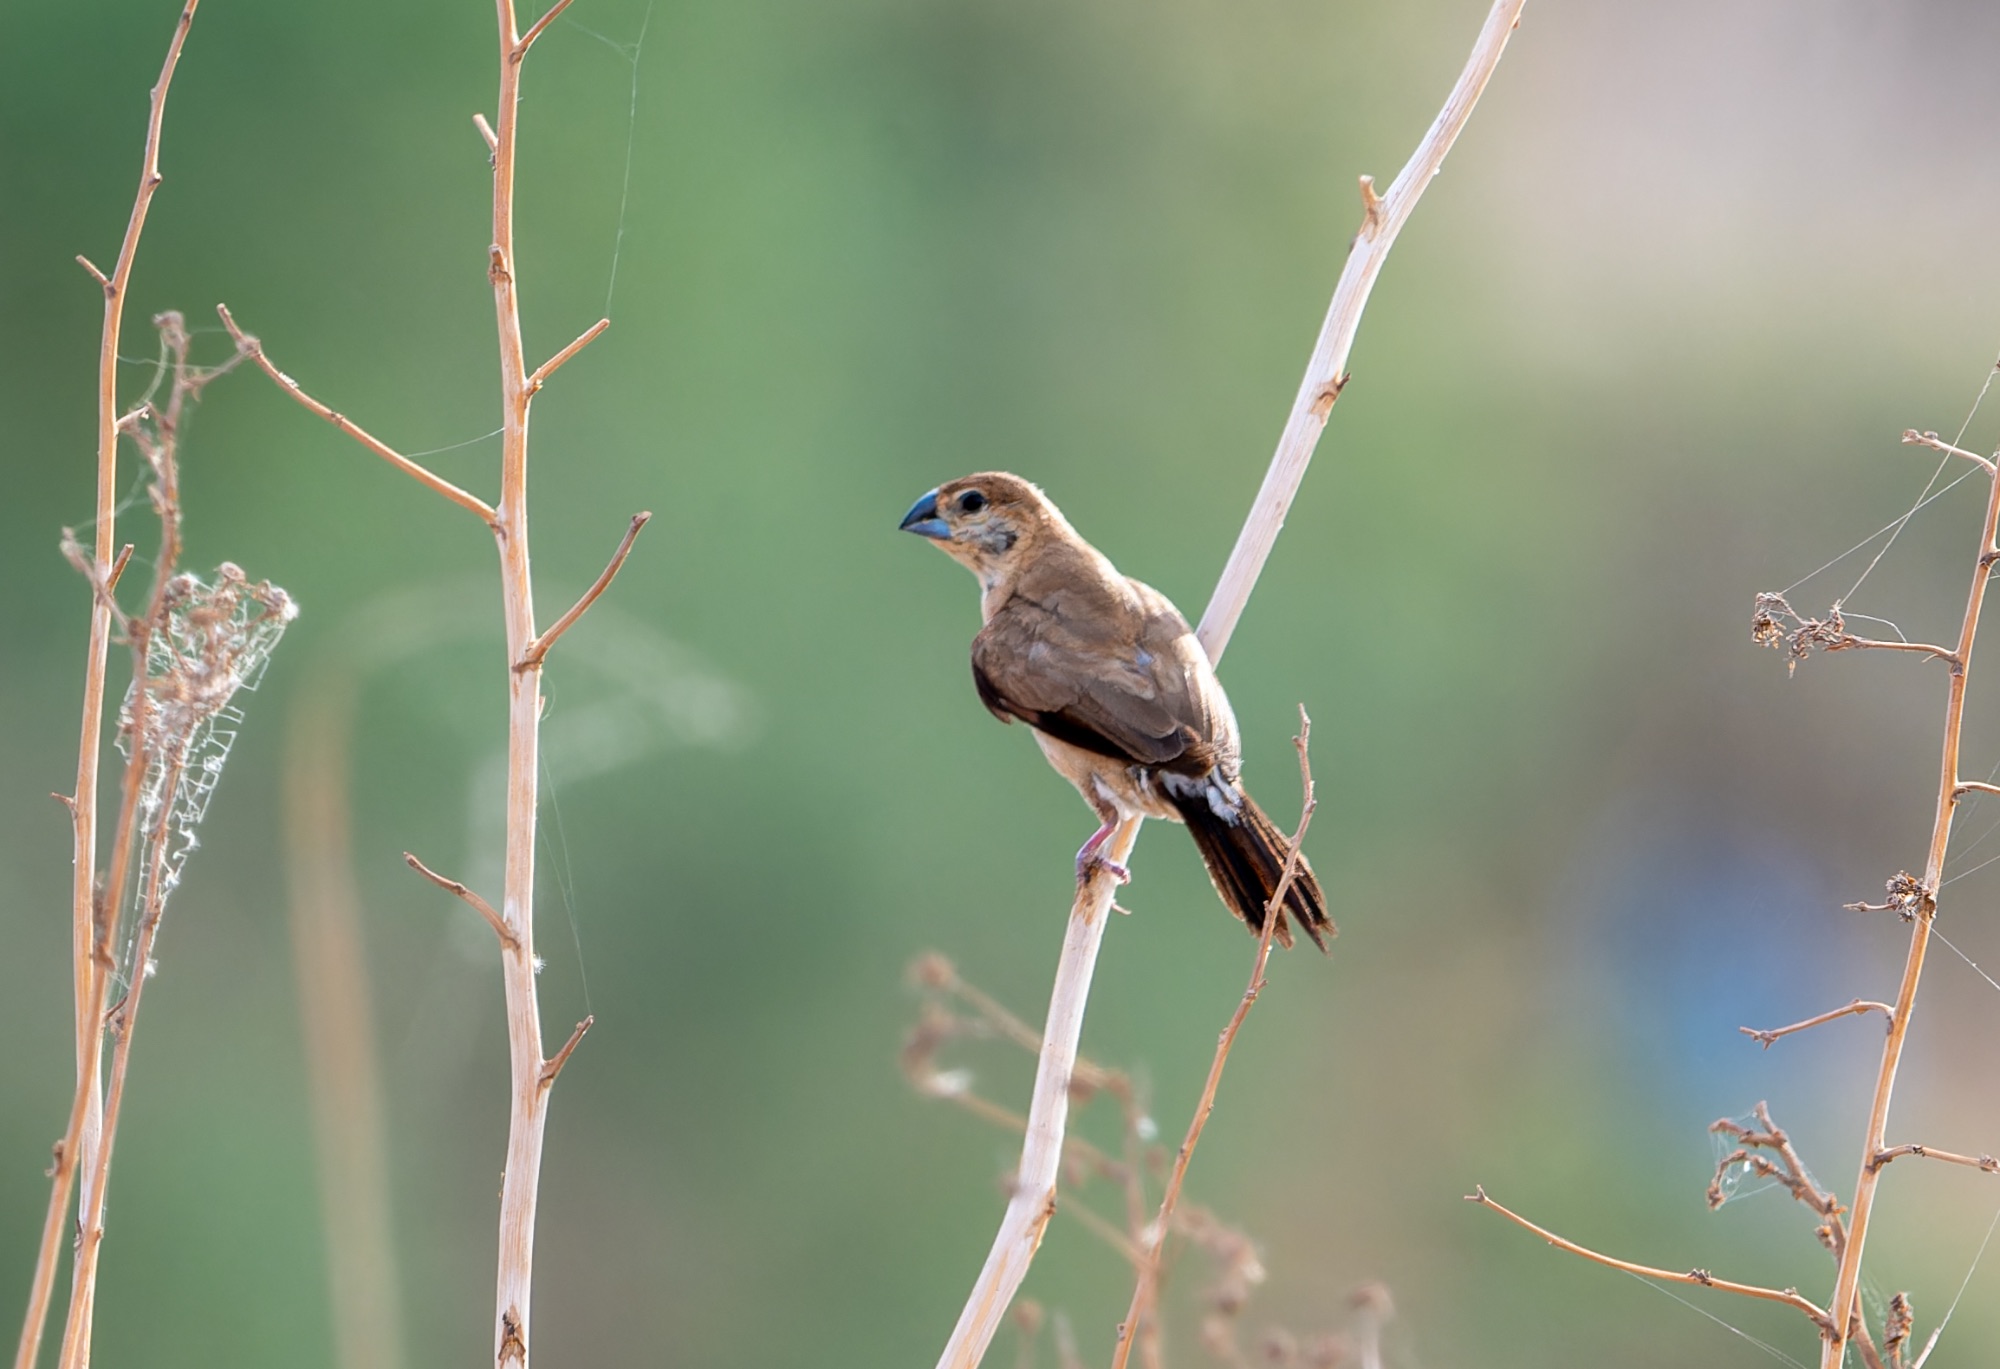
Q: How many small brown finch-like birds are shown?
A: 1